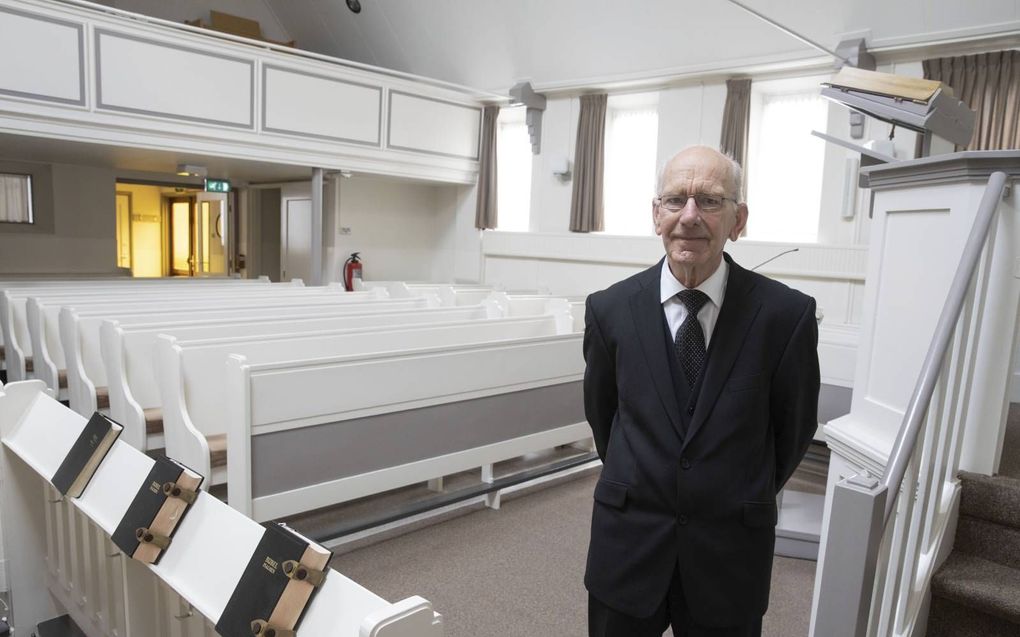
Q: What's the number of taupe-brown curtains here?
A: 4